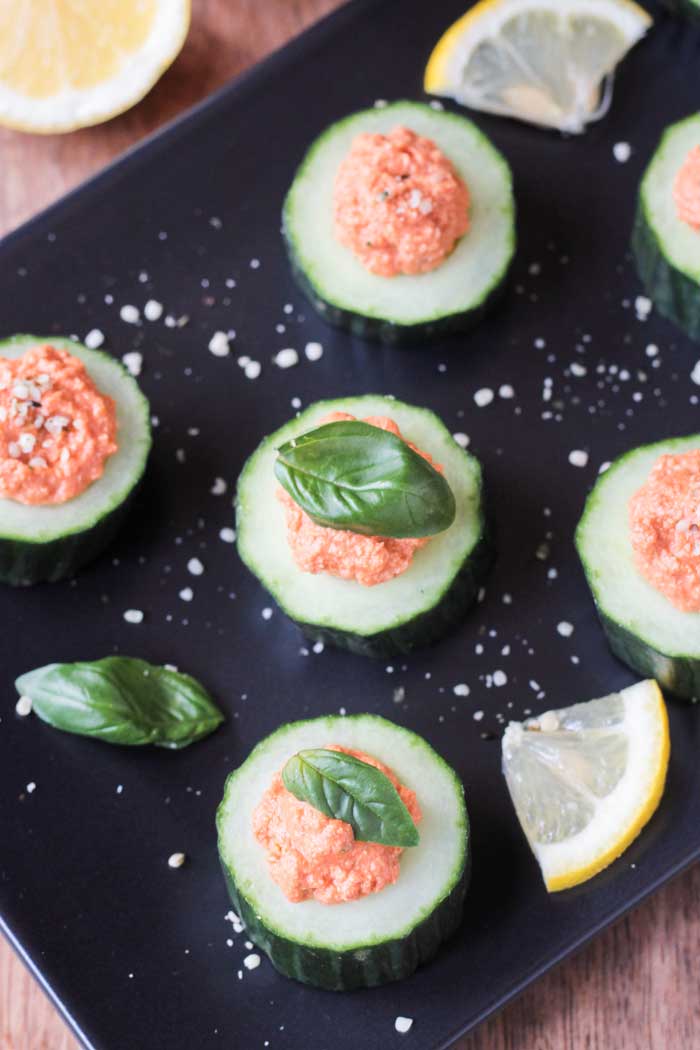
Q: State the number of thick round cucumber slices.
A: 6